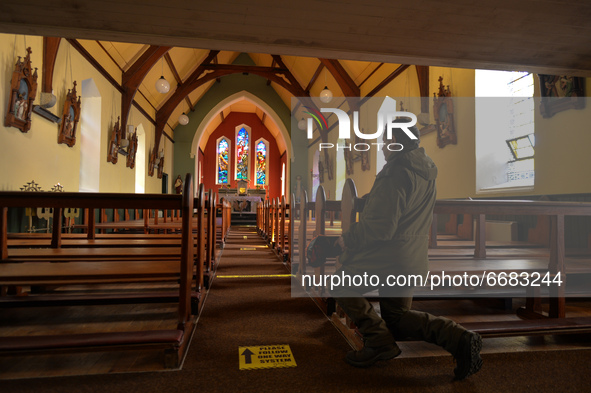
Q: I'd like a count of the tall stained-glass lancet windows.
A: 3